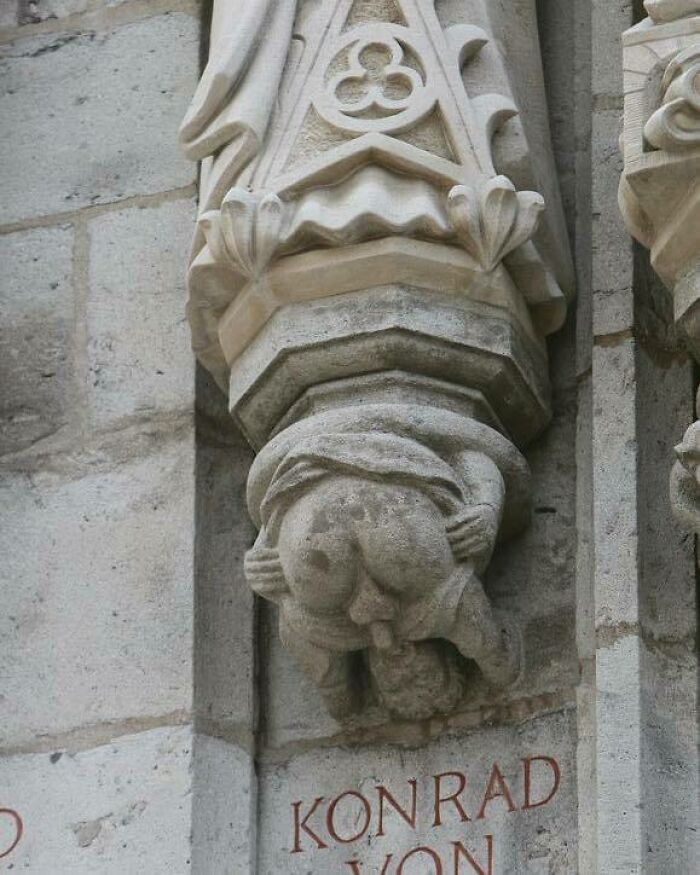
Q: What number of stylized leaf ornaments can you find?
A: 2